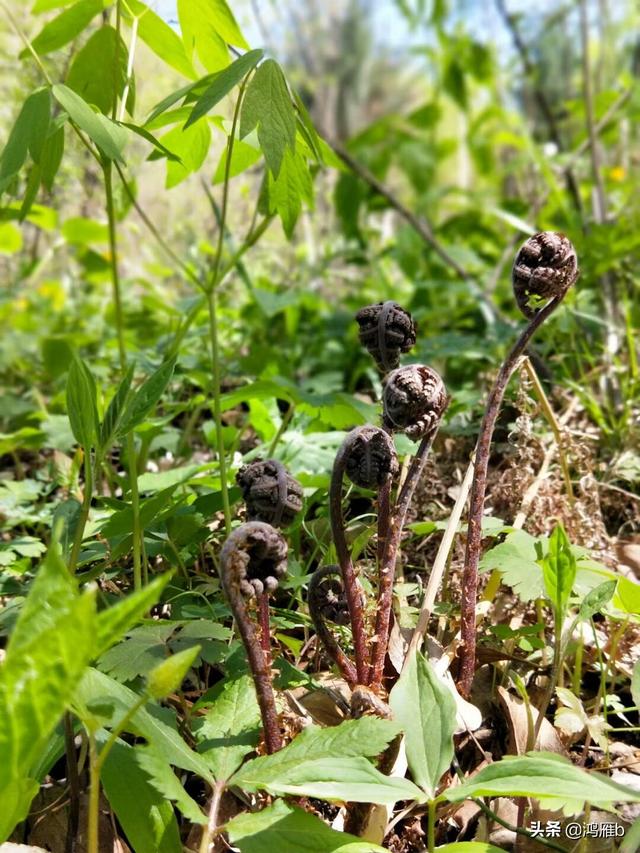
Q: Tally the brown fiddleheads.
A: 7